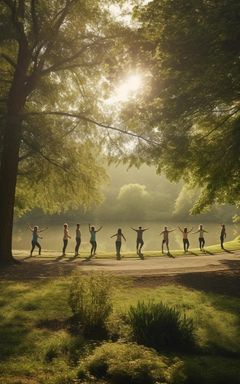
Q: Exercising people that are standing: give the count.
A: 10